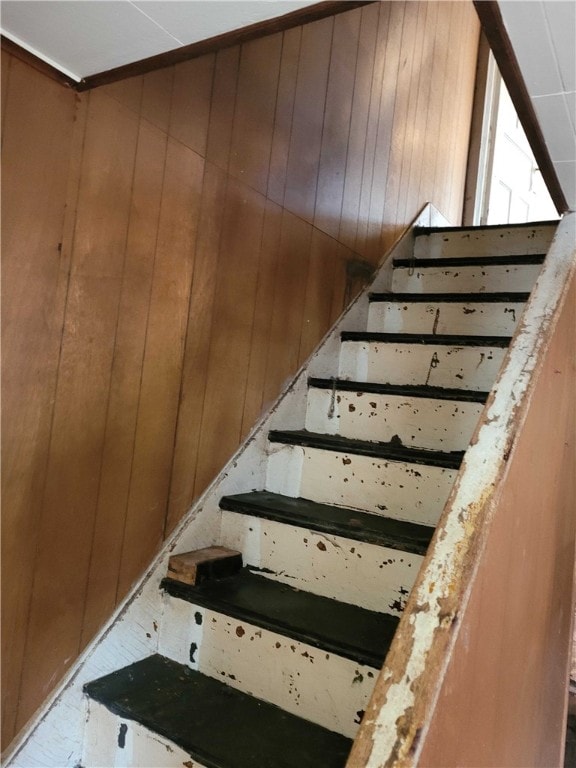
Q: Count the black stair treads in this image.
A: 9